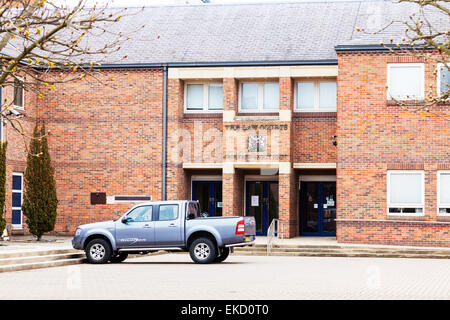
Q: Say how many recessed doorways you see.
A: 3